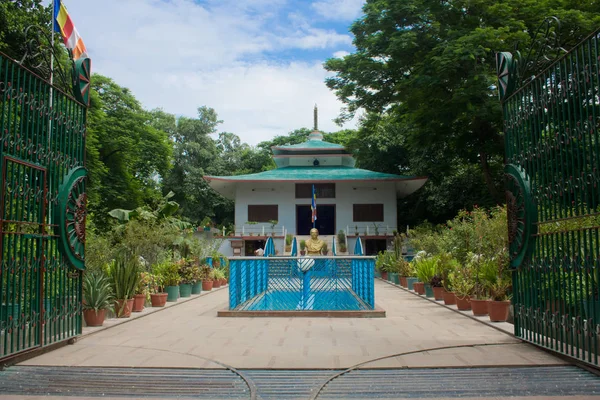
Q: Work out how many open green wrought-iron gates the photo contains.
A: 2